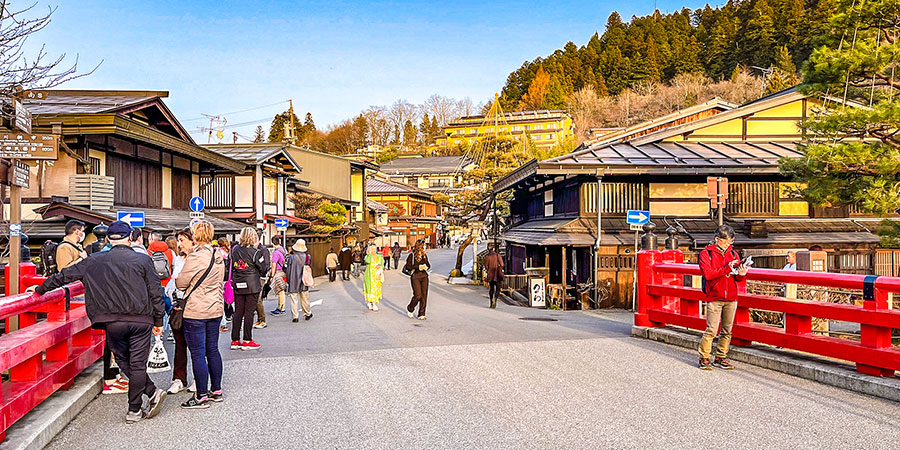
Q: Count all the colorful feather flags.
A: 0